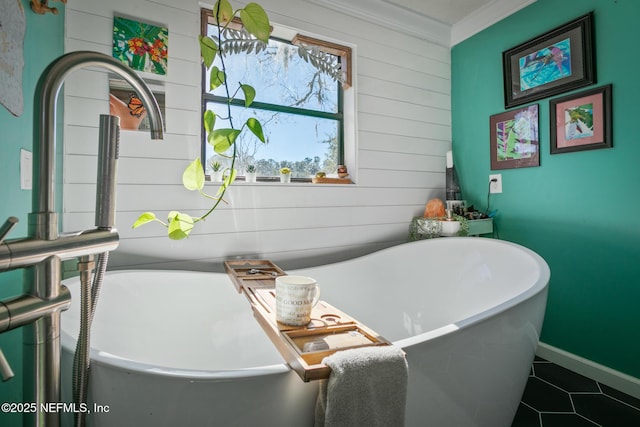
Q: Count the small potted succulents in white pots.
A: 3